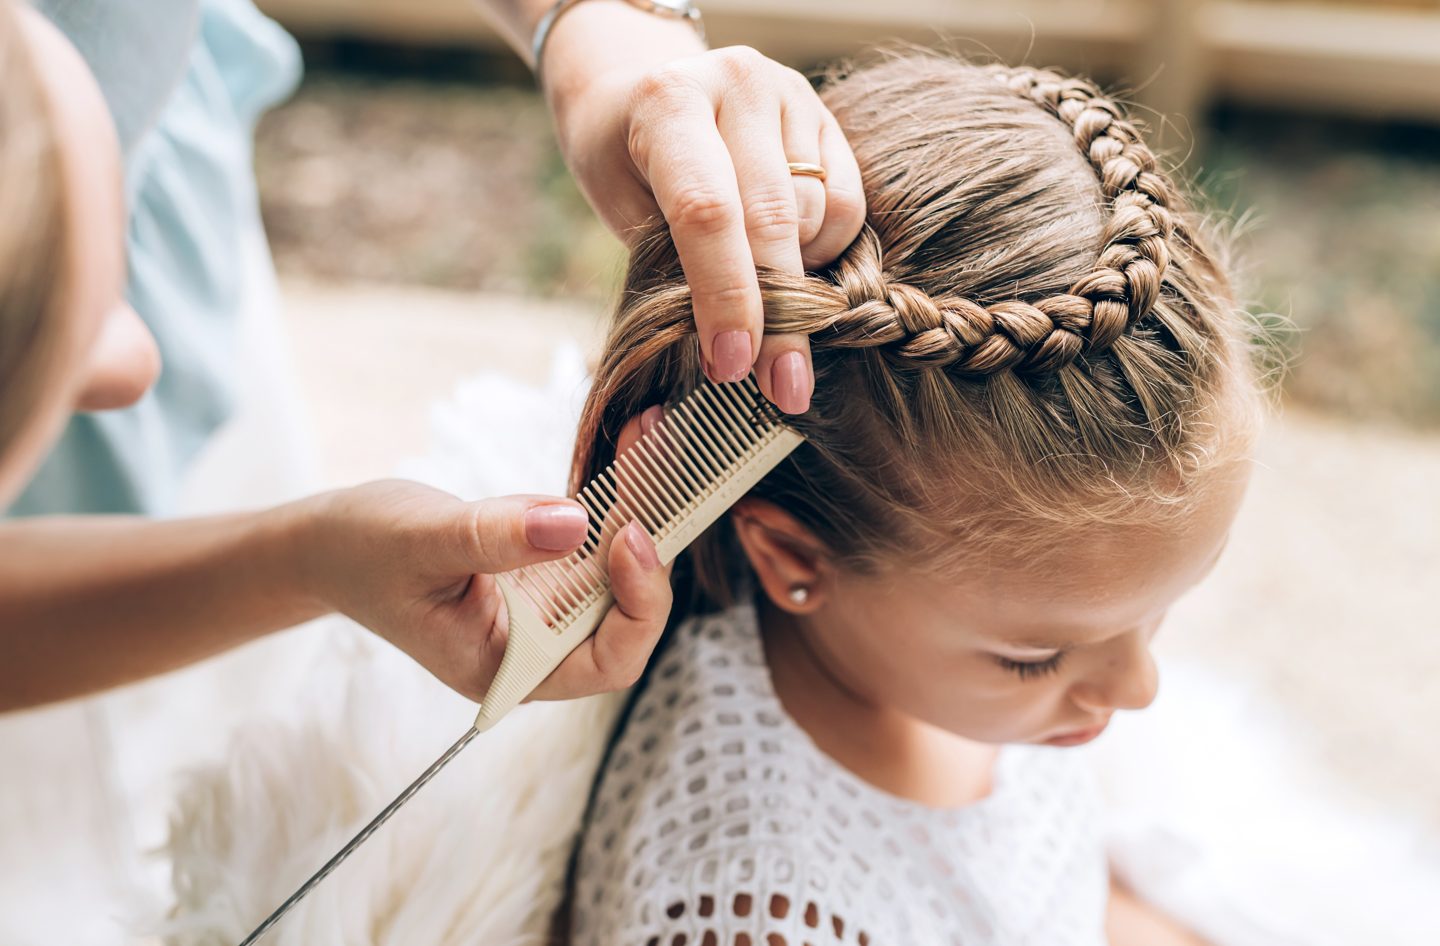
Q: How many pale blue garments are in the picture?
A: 1